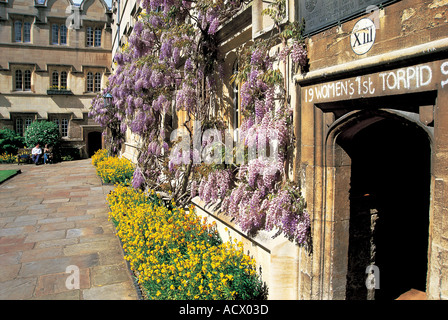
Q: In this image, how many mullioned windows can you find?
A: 8